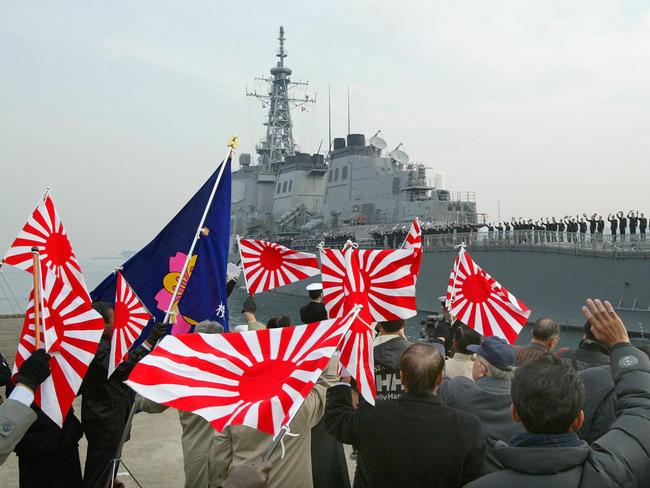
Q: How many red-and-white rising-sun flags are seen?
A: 9